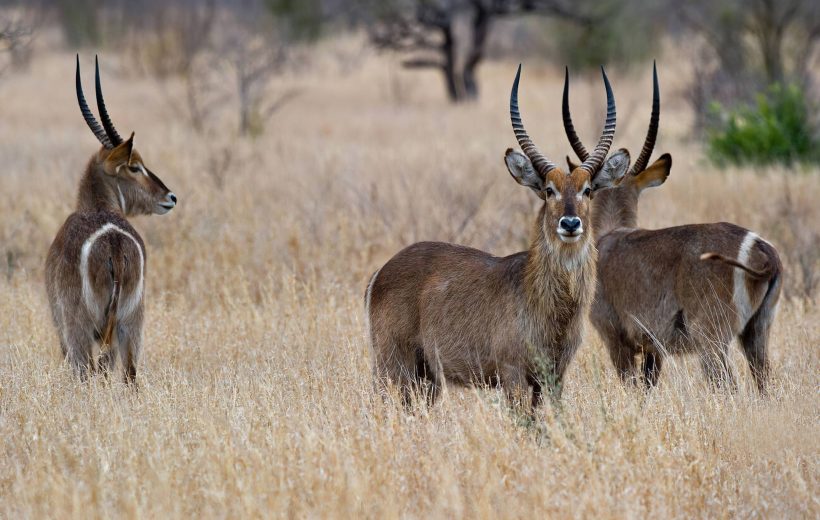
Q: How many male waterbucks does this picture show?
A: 3